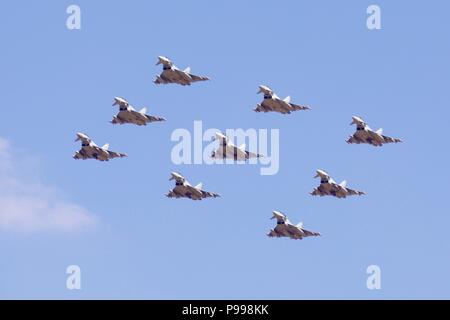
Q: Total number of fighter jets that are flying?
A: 9